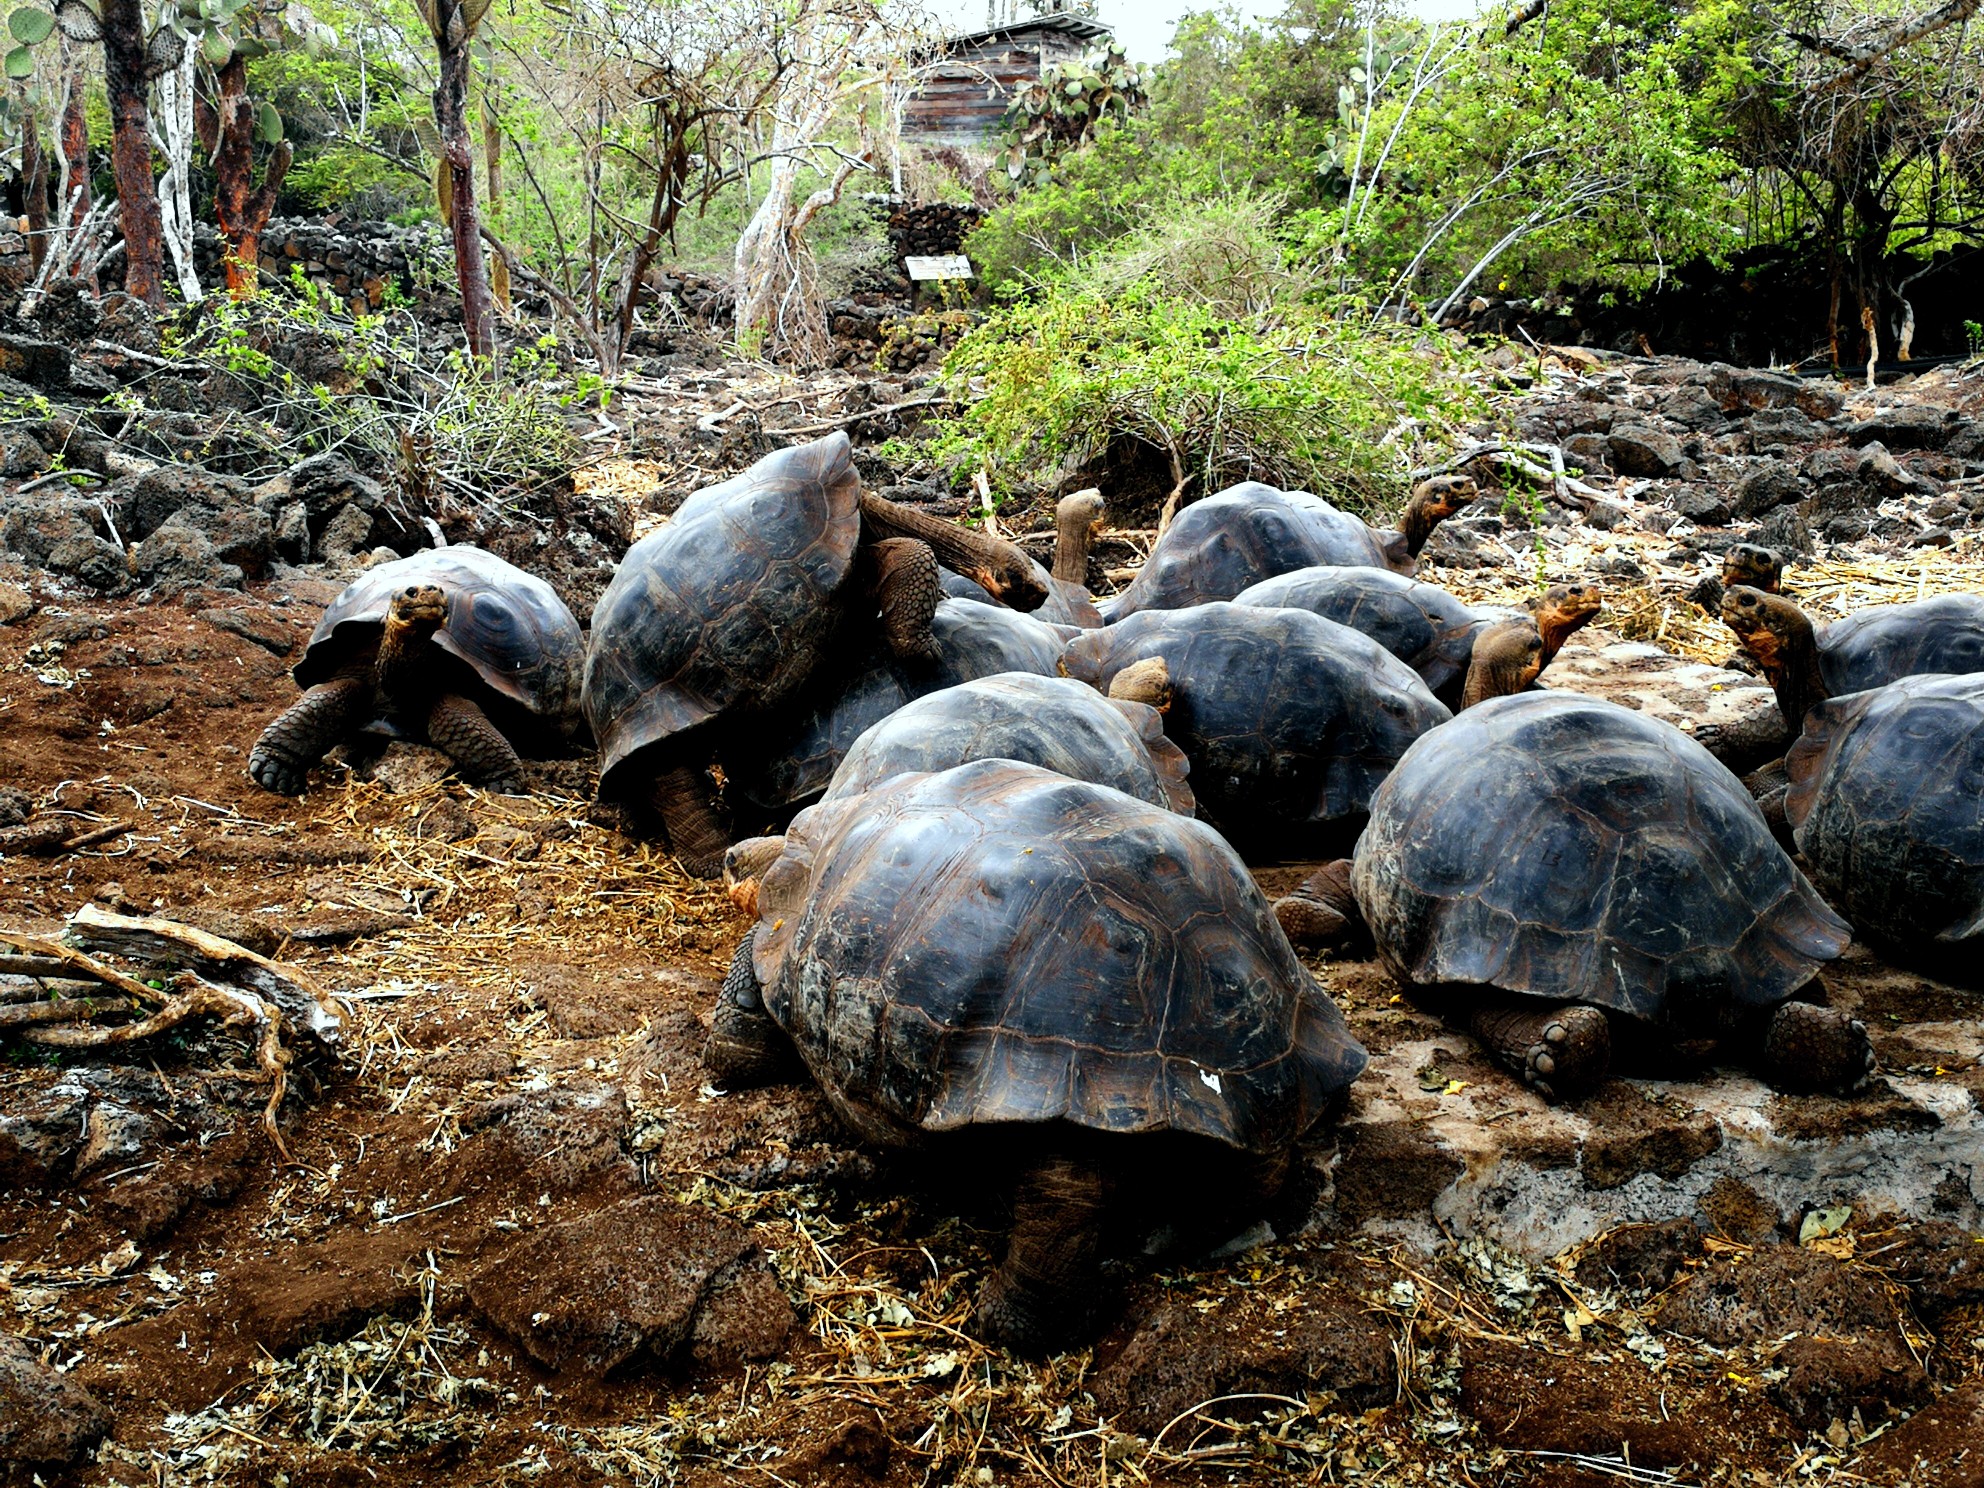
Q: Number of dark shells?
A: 12